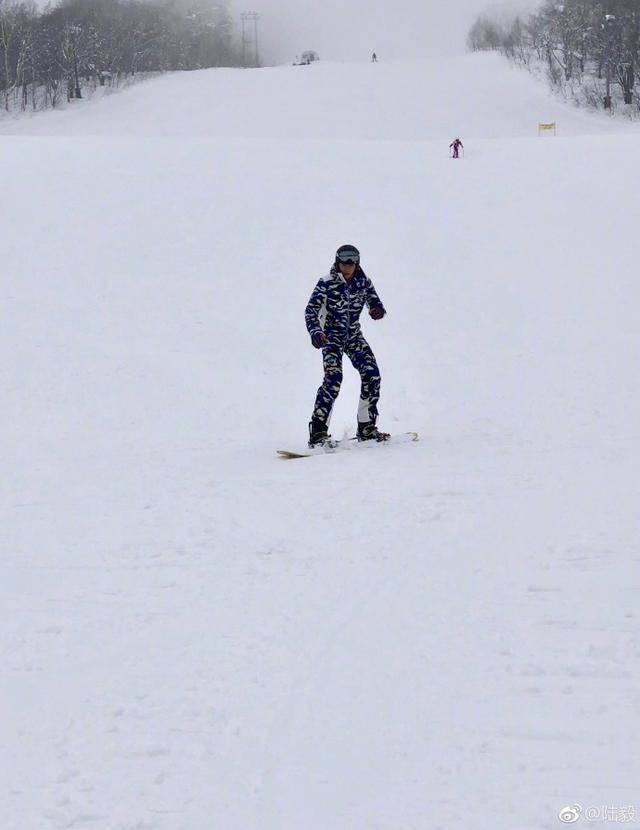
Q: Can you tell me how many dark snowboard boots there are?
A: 2